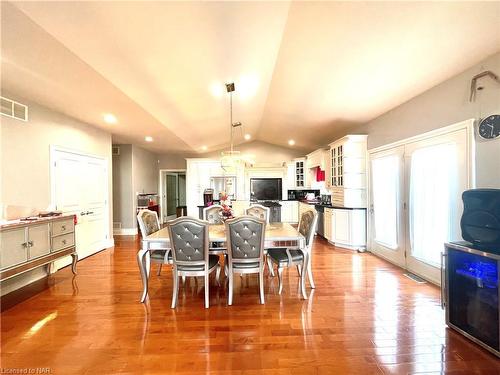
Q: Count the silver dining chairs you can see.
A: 6